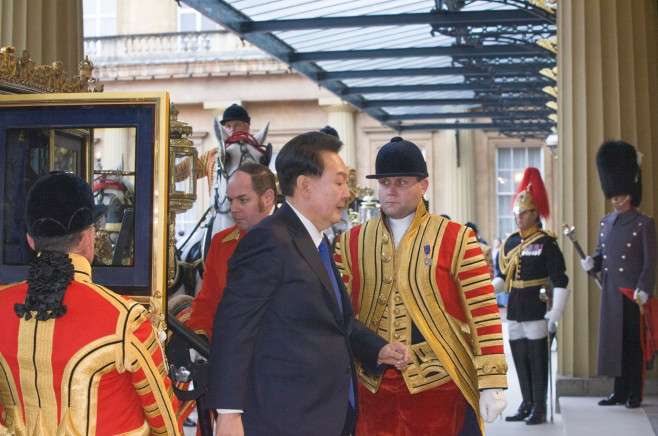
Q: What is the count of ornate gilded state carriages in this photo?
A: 1